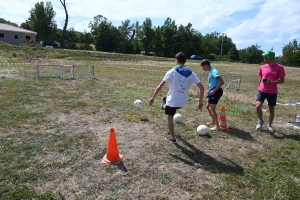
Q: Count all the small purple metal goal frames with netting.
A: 0